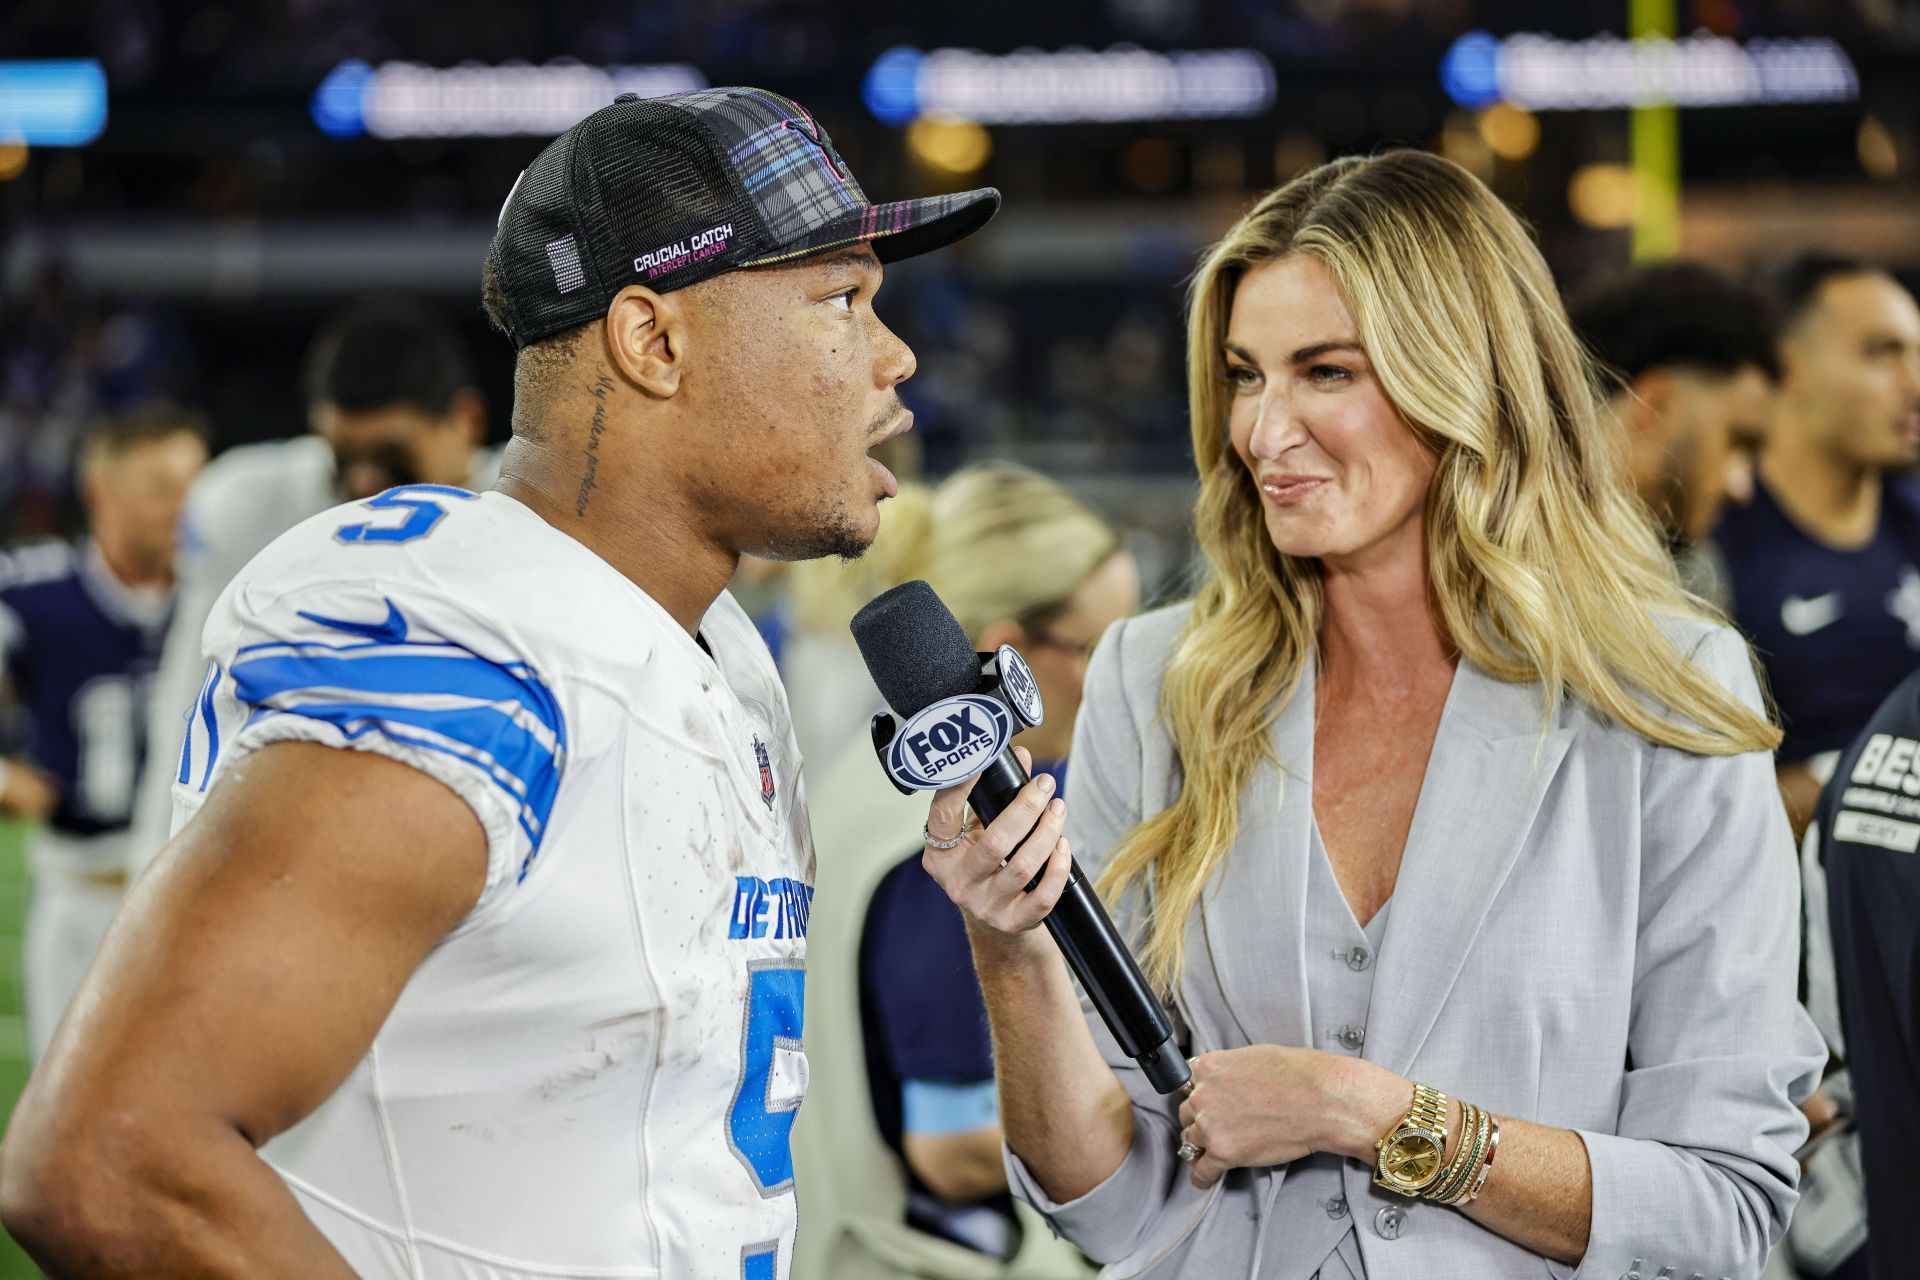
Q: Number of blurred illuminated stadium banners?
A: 4